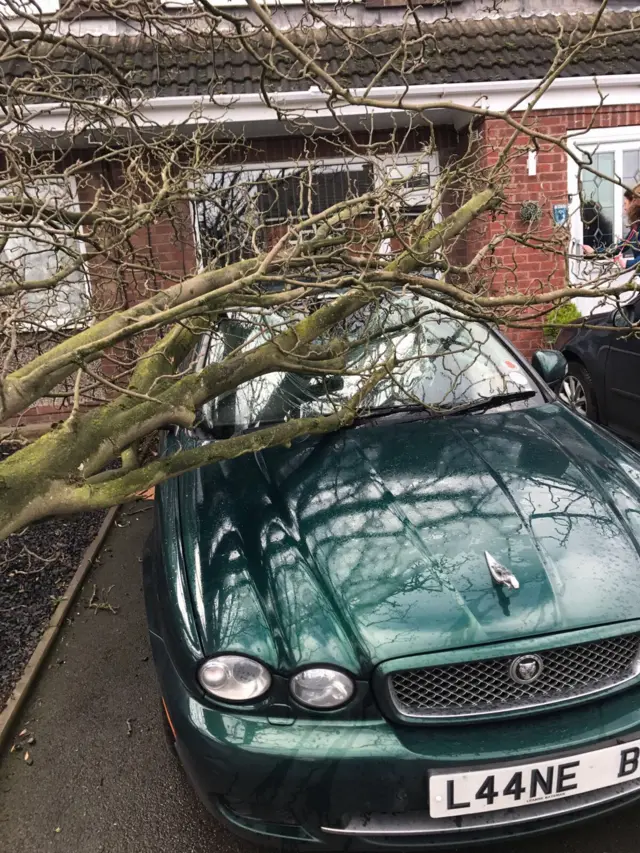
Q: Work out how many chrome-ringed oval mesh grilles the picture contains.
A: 1